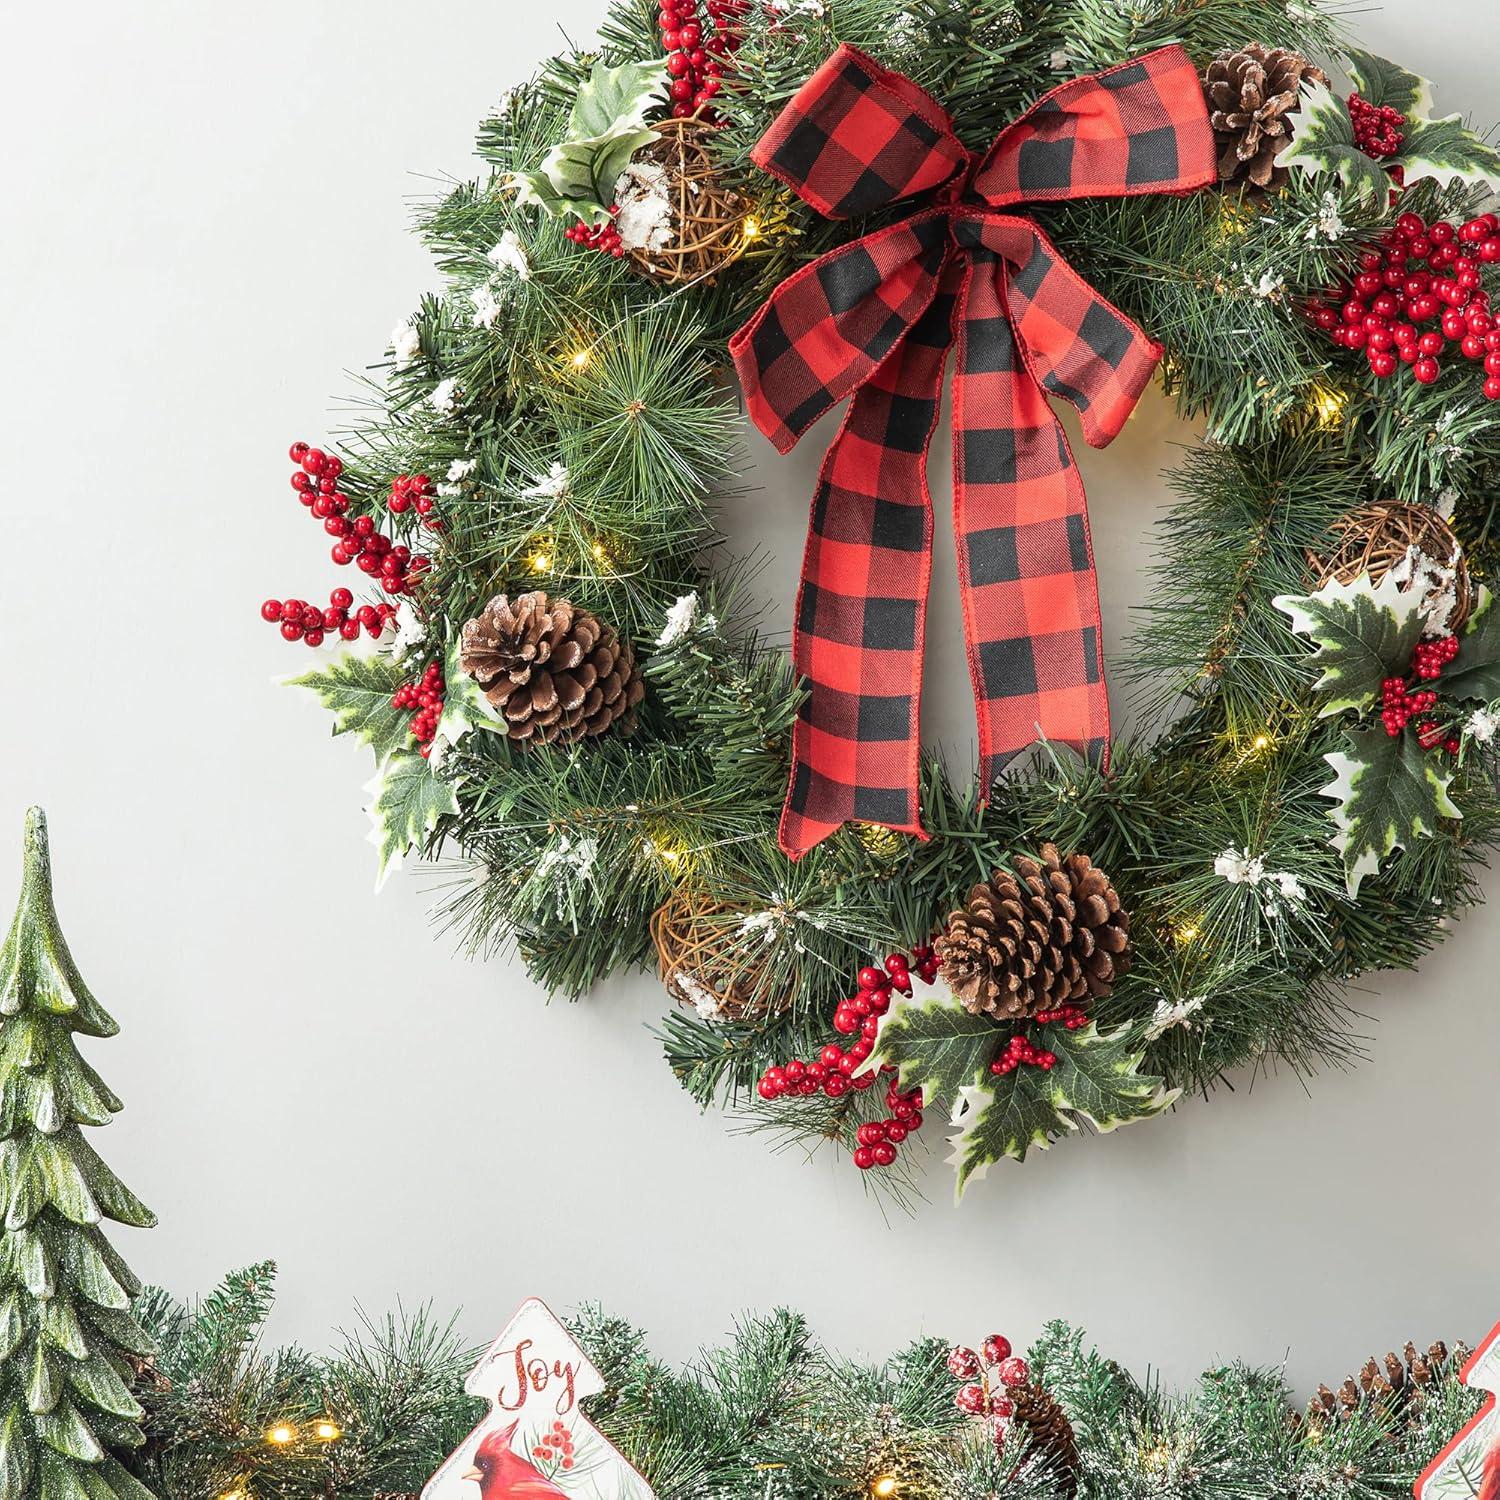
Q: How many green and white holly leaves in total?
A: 15